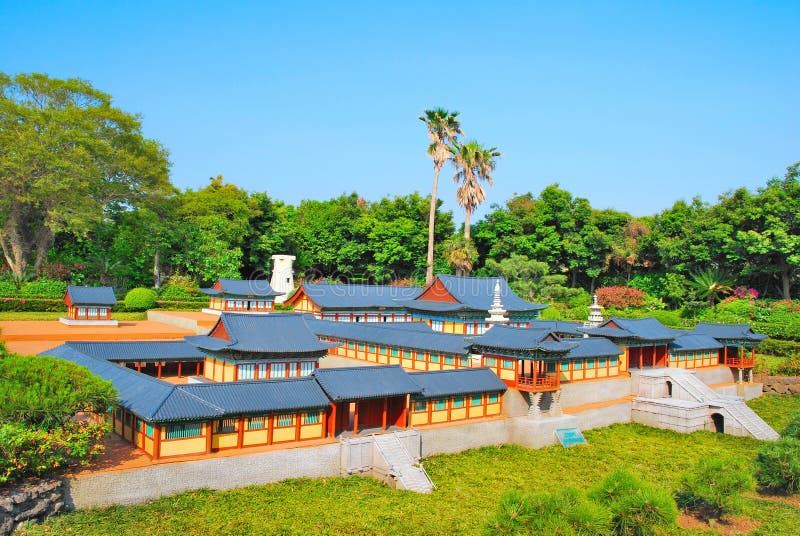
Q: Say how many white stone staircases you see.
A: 2